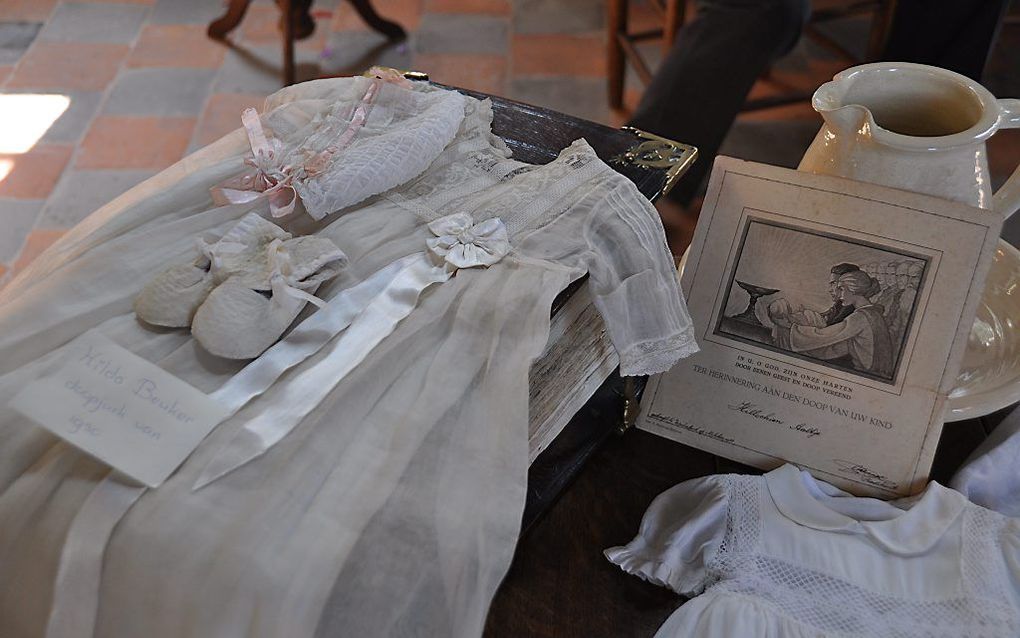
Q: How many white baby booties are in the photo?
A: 2